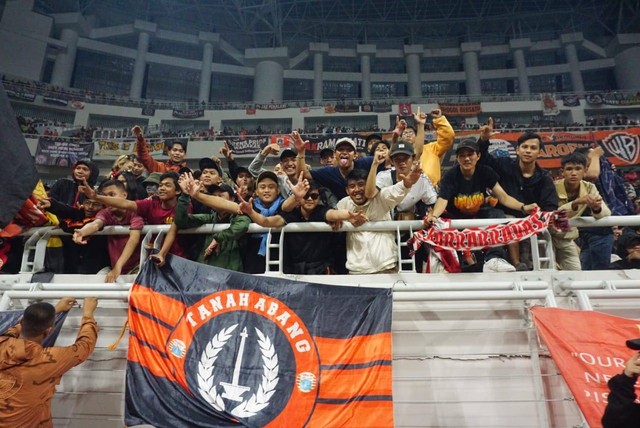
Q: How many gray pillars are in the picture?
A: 11